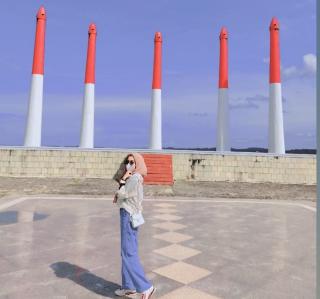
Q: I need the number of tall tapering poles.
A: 5